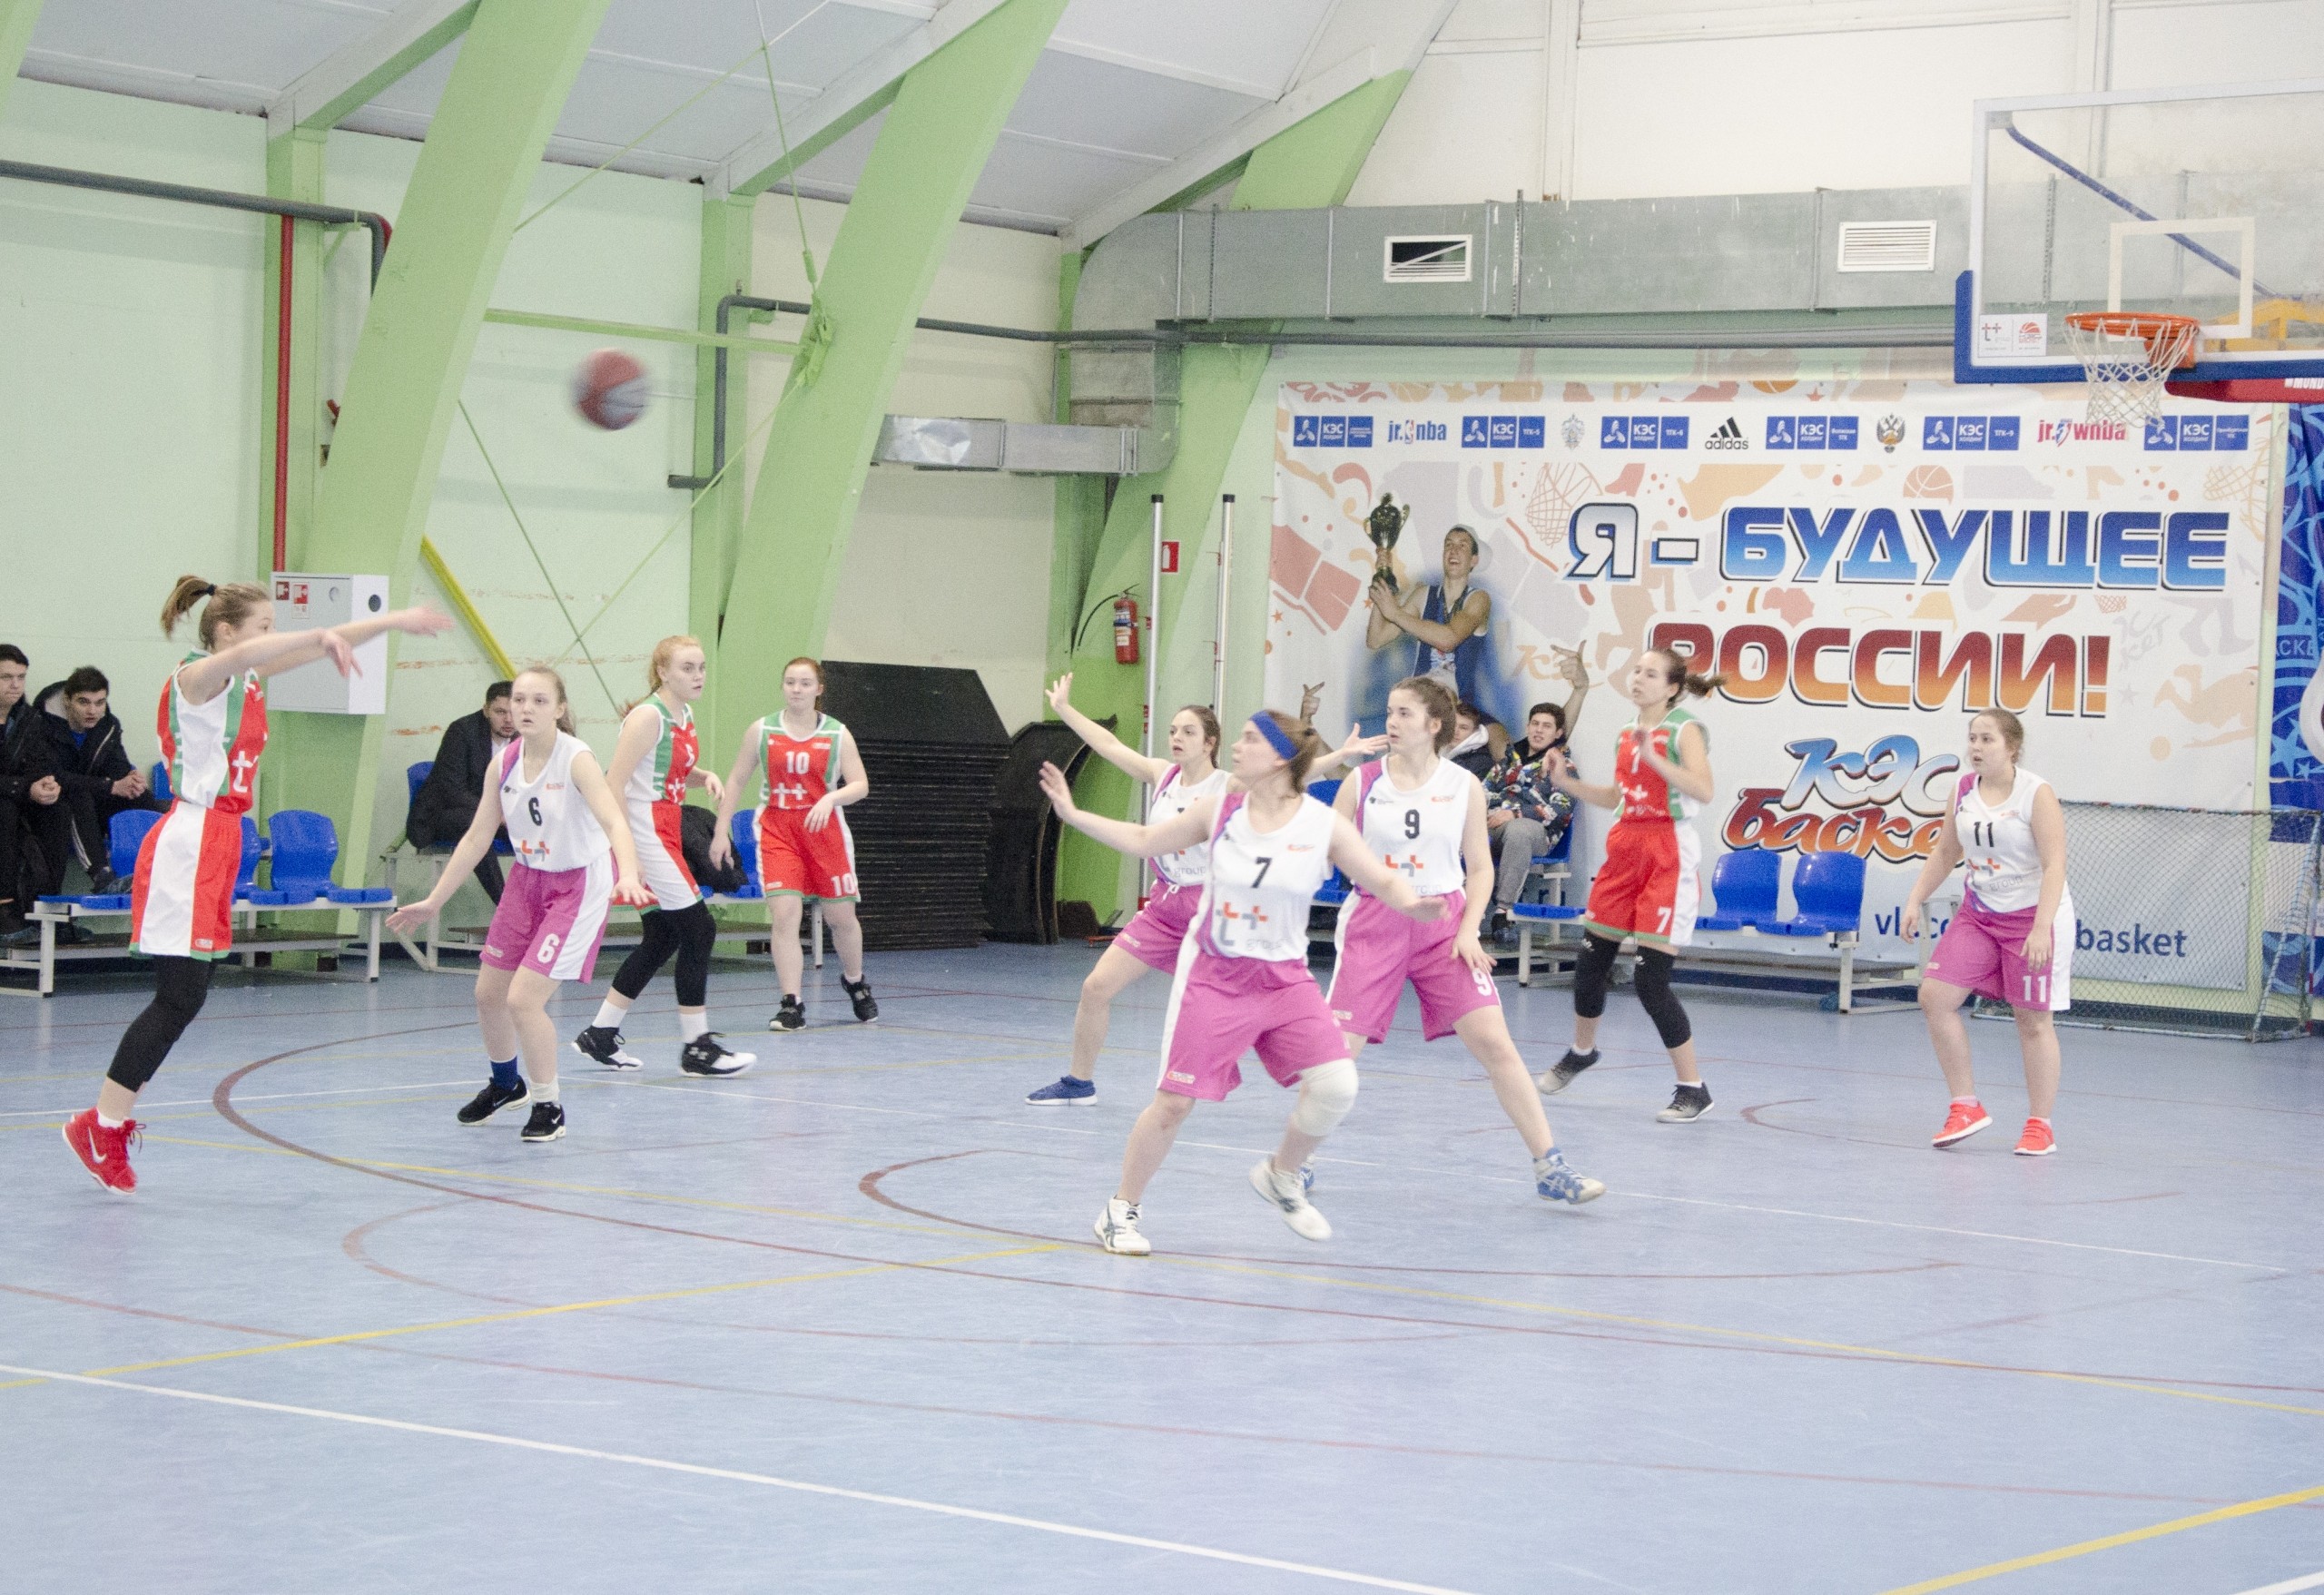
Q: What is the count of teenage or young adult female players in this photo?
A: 9